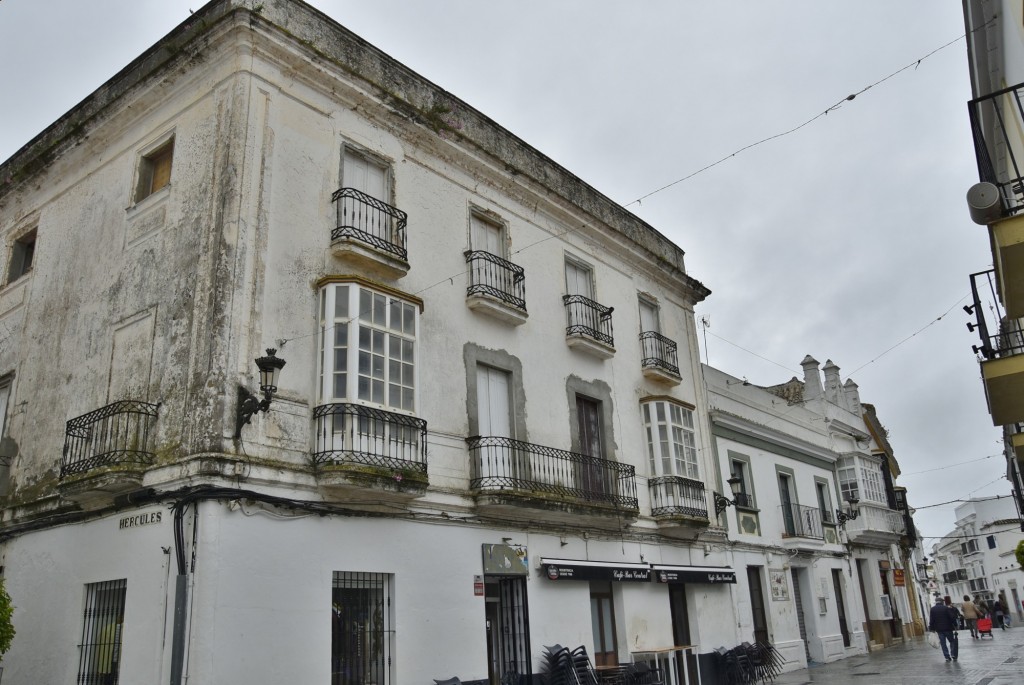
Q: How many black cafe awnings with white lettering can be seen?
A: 2